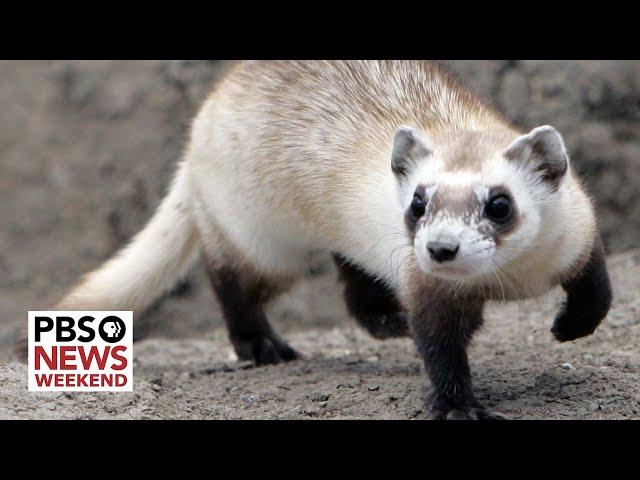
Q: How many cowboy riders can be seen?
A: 0